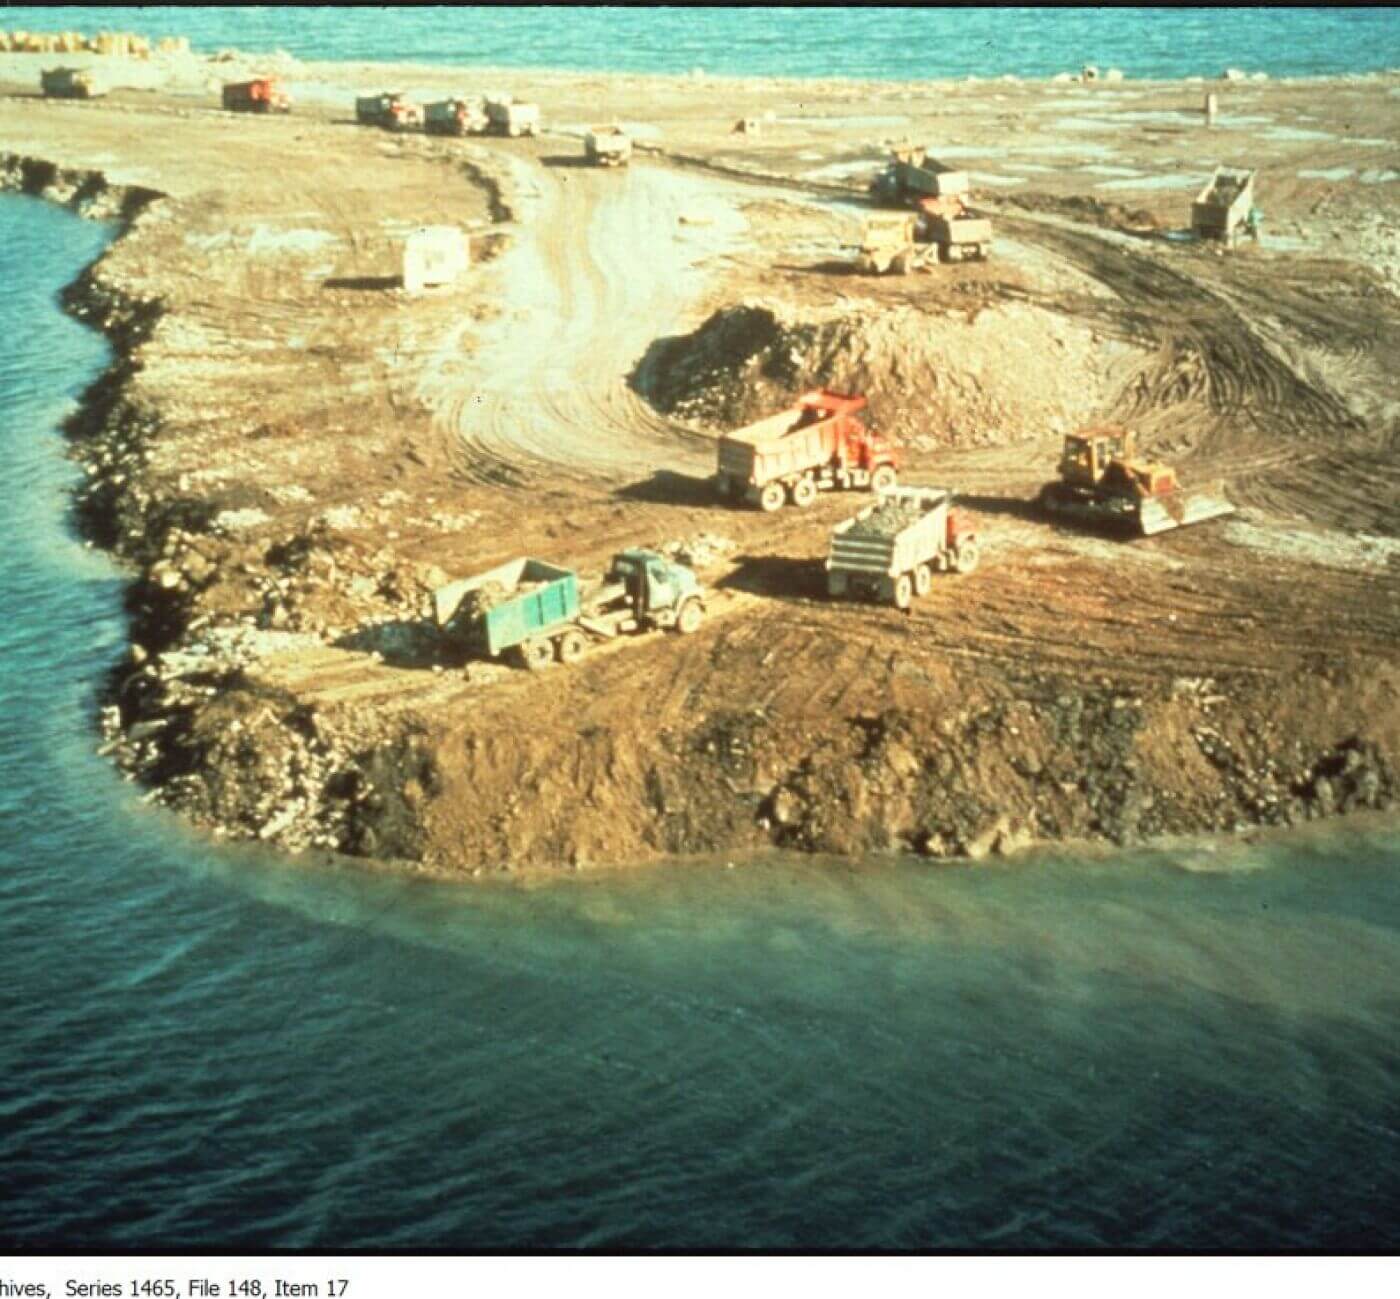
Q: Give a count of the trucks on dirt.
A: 12